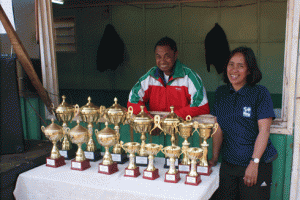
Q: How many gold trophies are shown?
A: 14